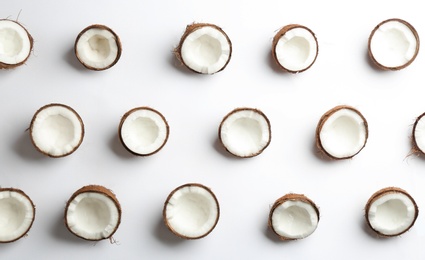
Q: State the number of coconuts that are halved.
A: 15